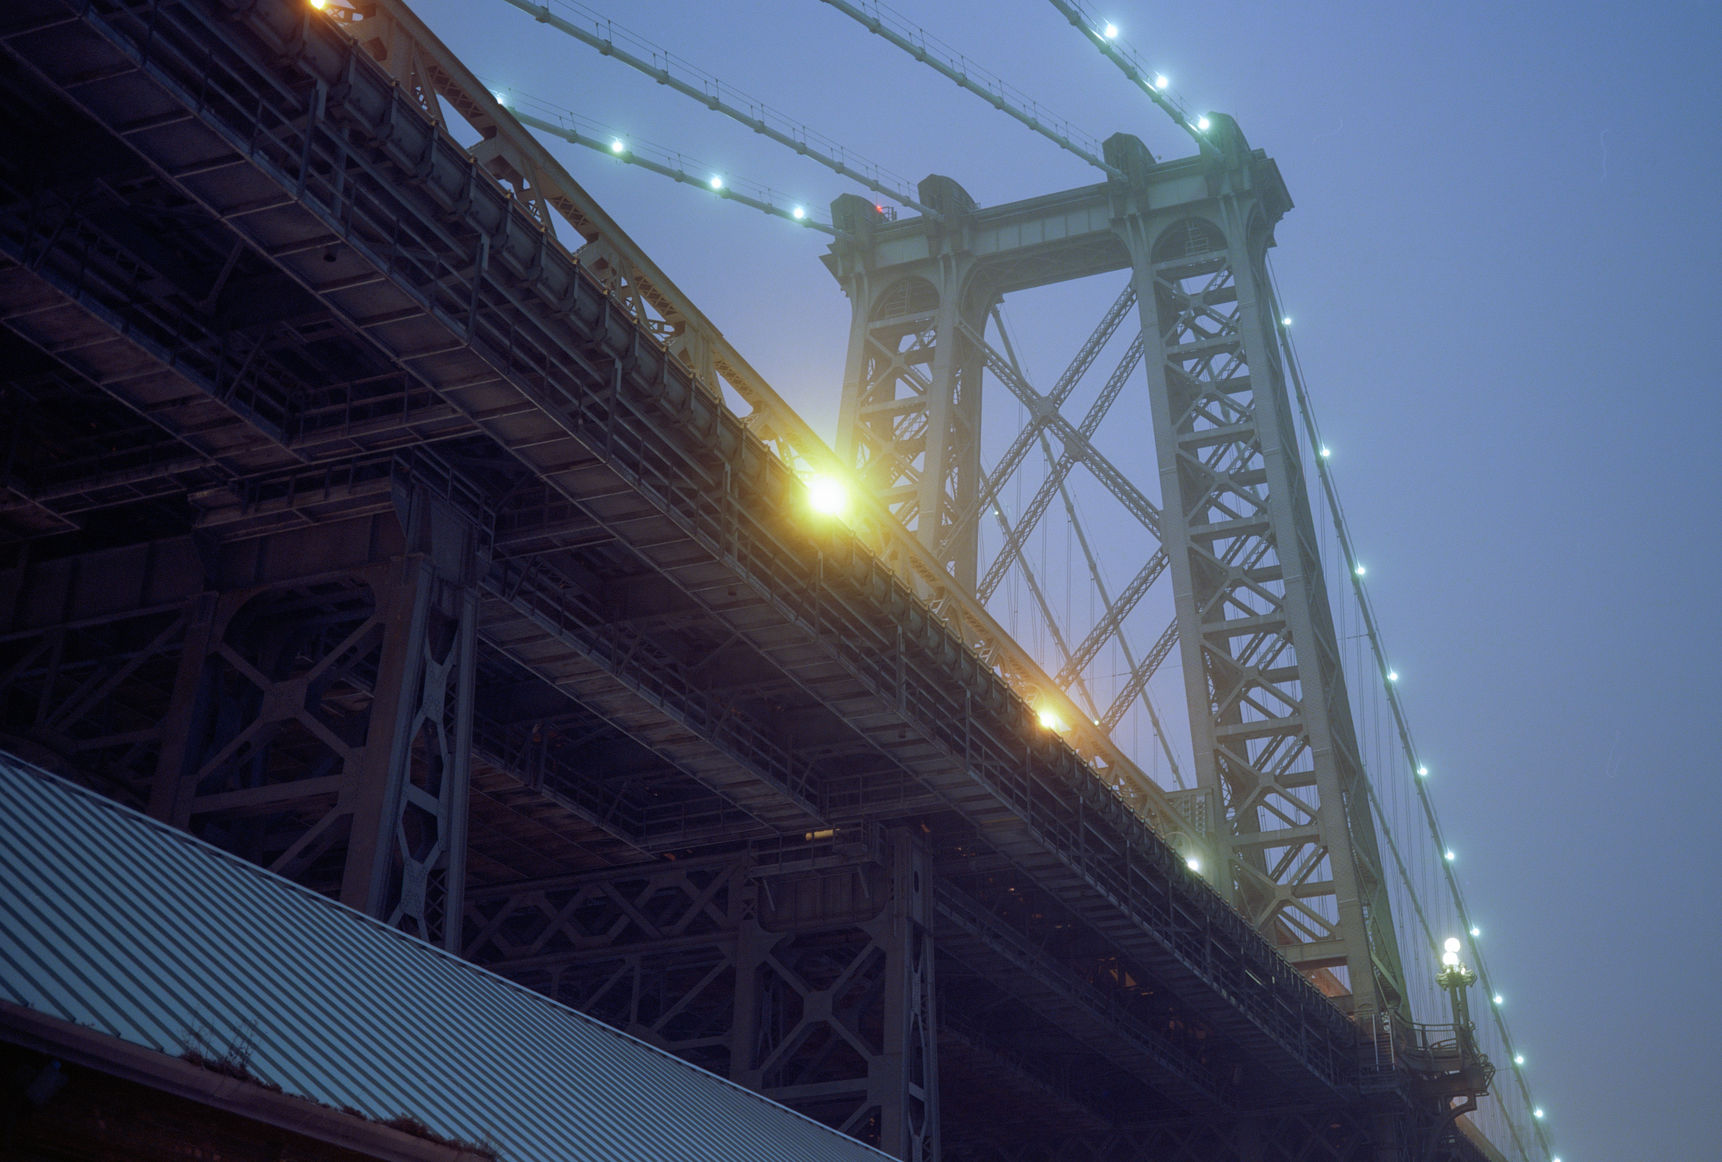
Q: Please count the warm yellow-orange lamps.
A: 3